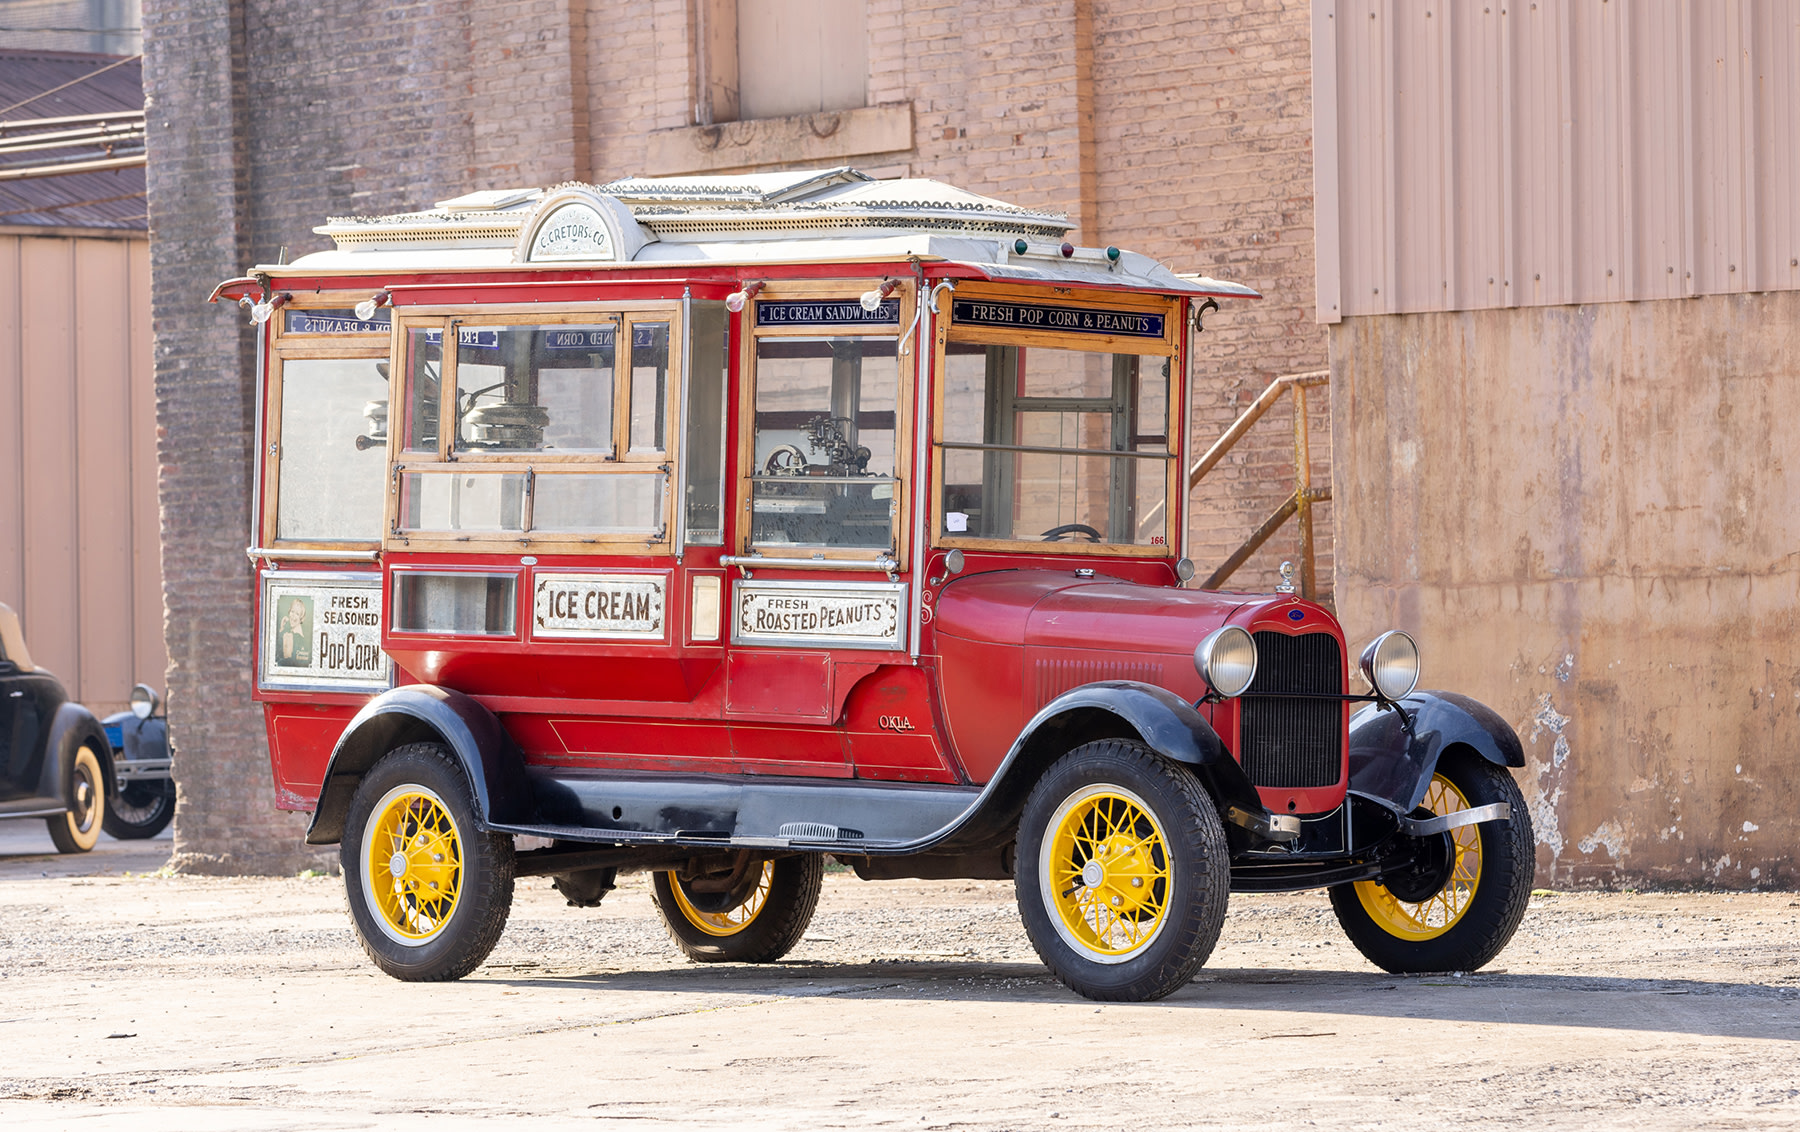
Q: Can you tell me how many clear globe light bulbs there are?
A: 4